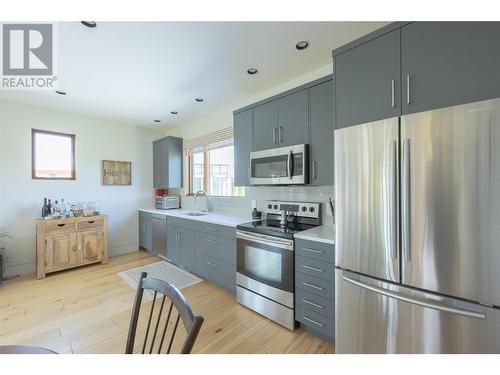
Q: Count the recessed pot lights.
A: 7